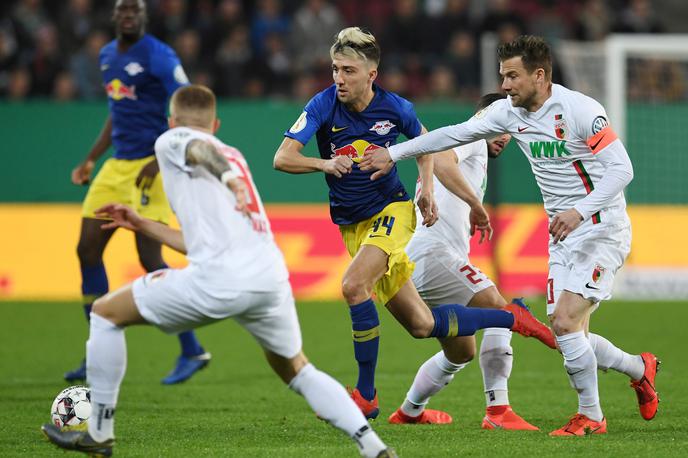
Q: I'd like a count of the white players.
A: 3